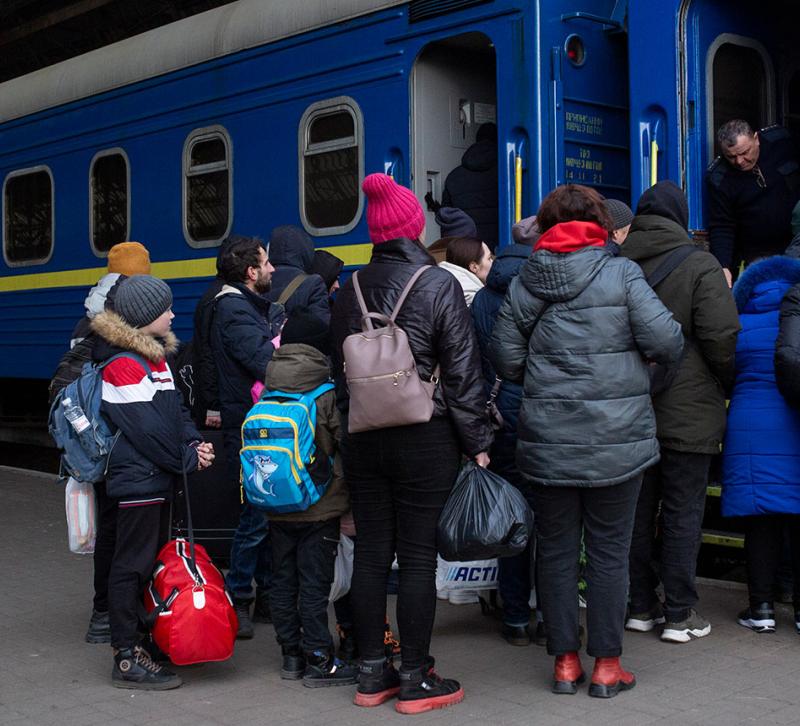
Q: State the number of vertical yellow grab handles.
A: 2